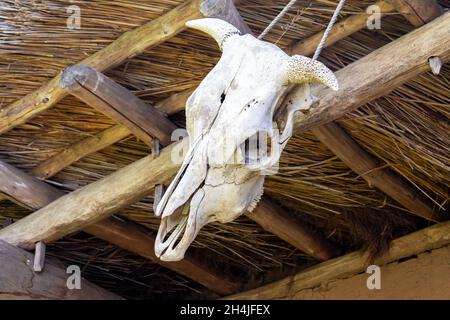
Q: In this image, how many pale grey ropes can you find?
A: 2